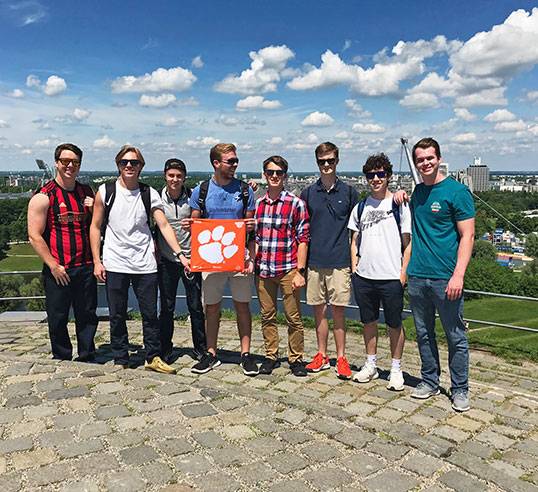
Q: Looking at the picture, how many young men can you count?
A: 8